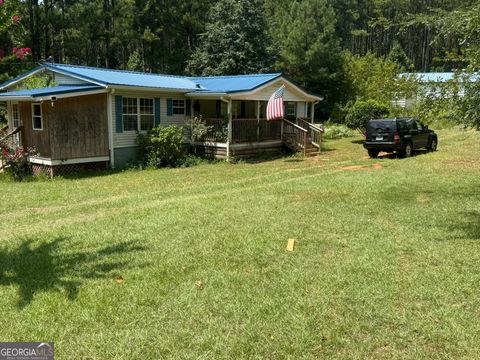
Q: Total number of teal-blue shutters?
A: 4